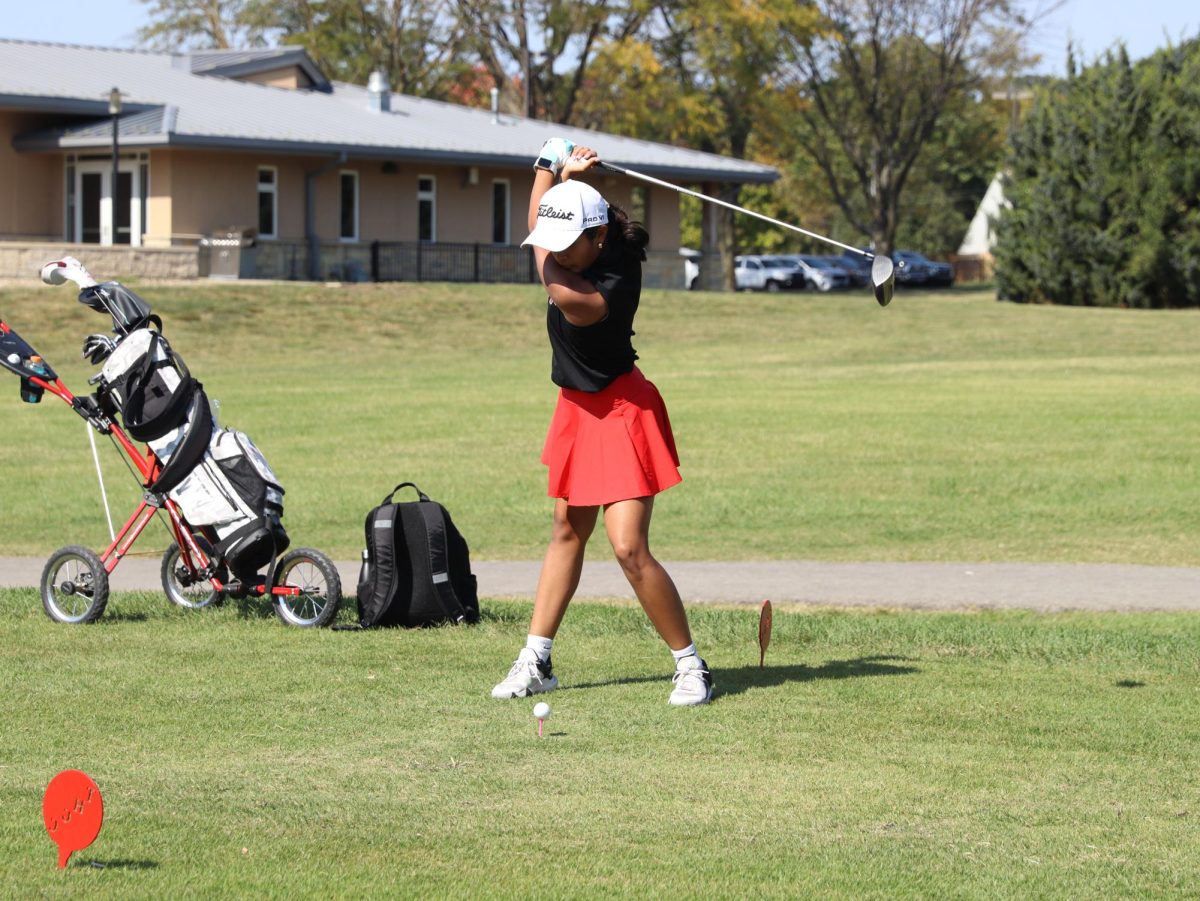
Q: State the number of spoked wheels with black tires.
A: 3